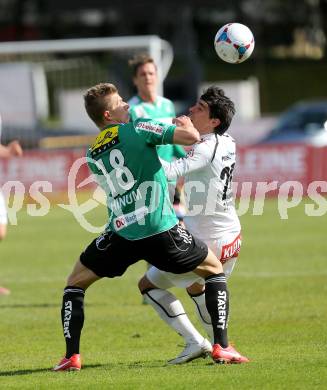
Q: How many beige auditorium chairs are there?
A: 0